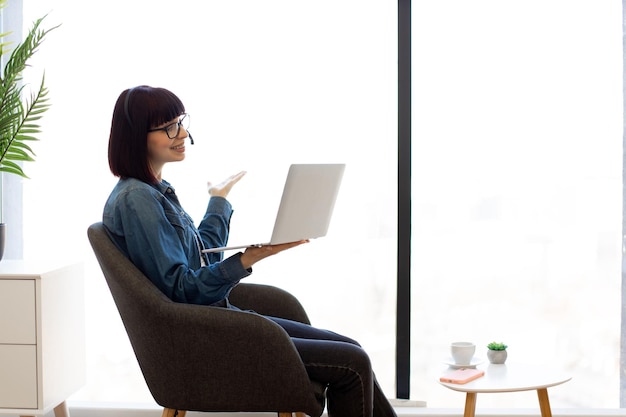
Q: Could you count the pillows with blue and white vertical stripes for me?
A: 0